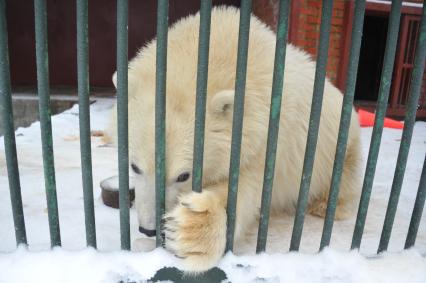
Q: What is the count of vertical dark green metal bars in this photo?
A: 13